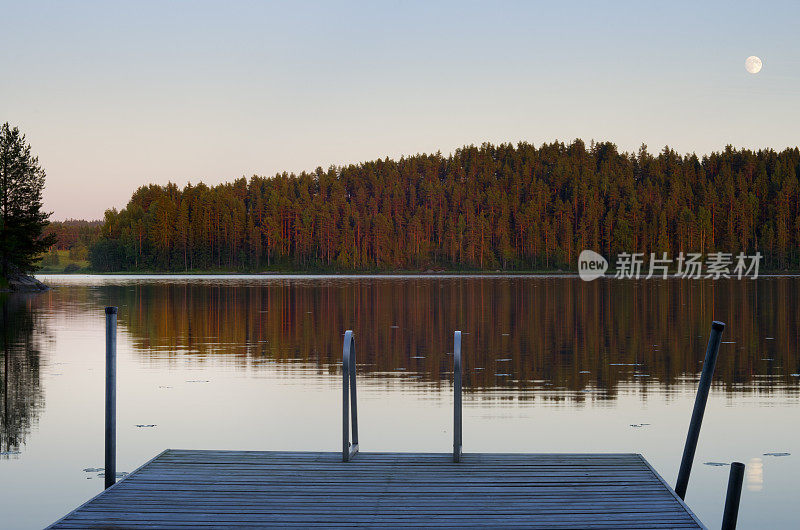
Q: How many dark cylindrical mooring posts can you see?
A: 3